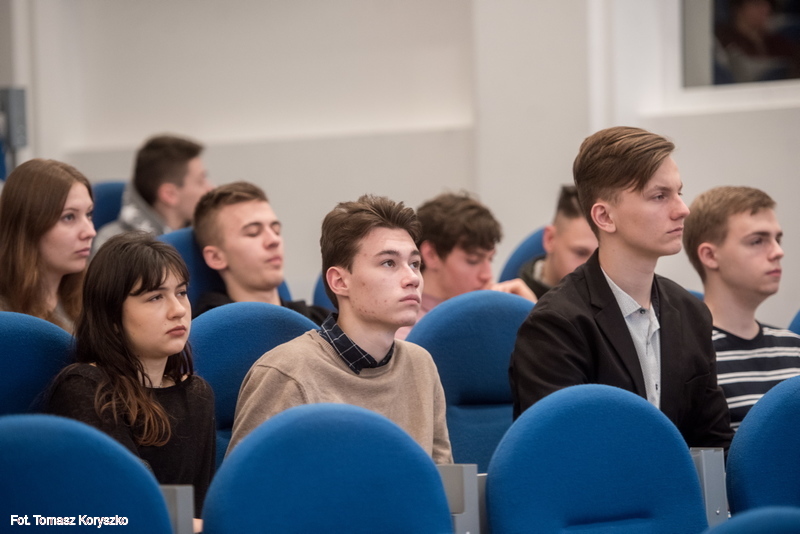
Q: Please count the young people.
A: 9